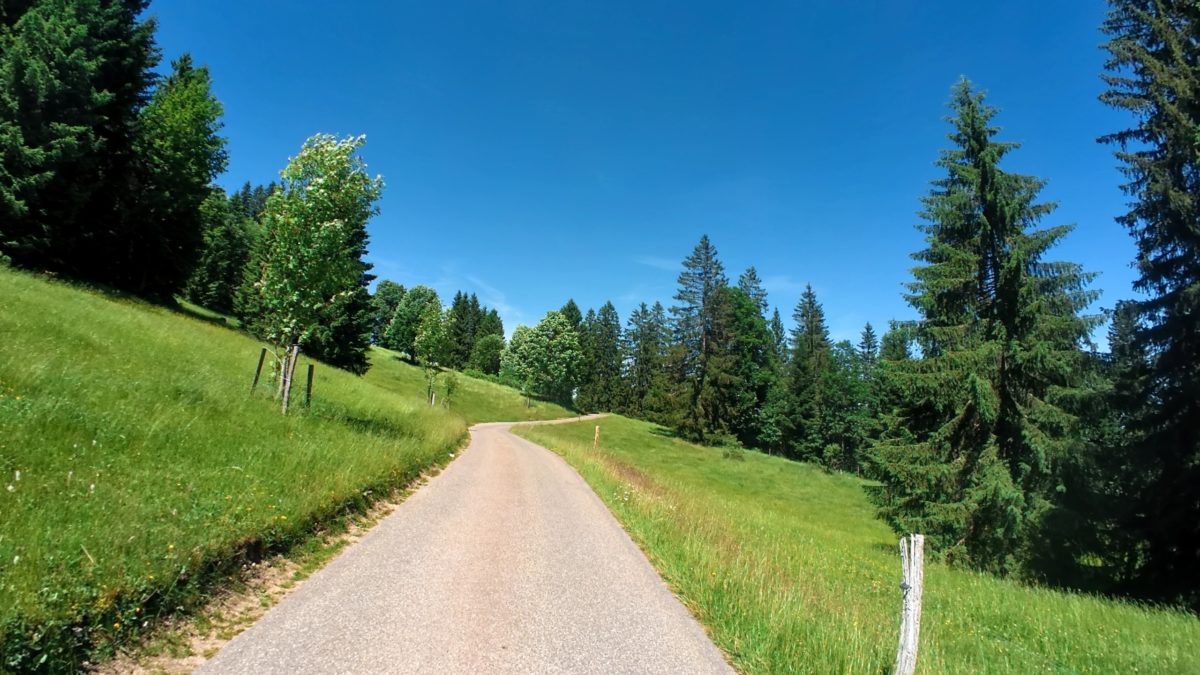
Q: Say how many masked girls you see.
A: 0